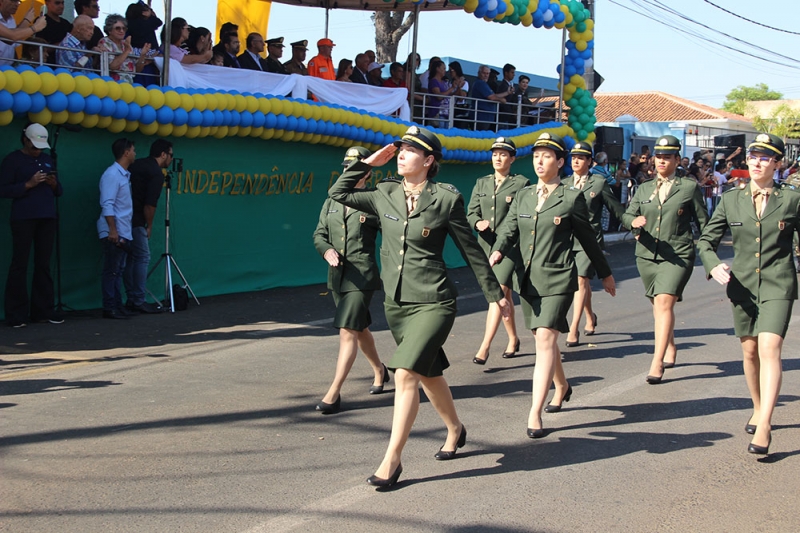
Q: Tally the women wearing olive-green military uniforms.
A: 7